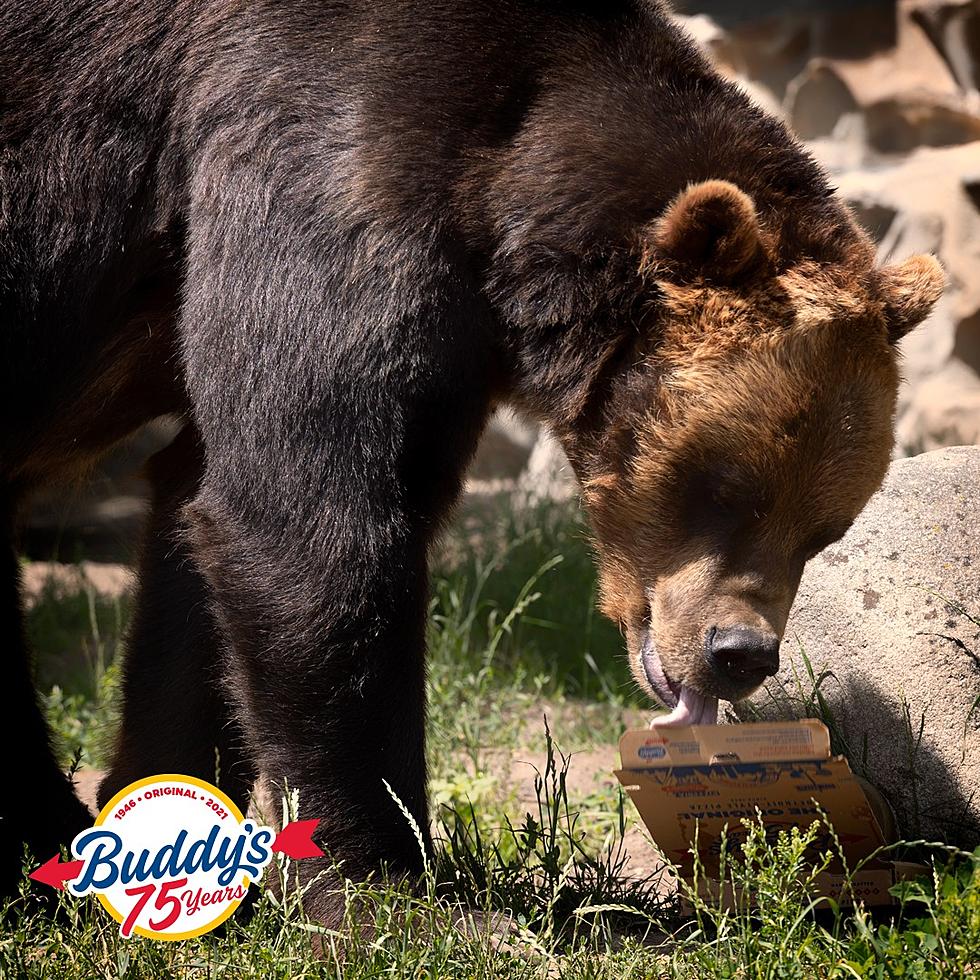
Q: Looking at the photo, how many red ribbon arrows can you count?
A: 2